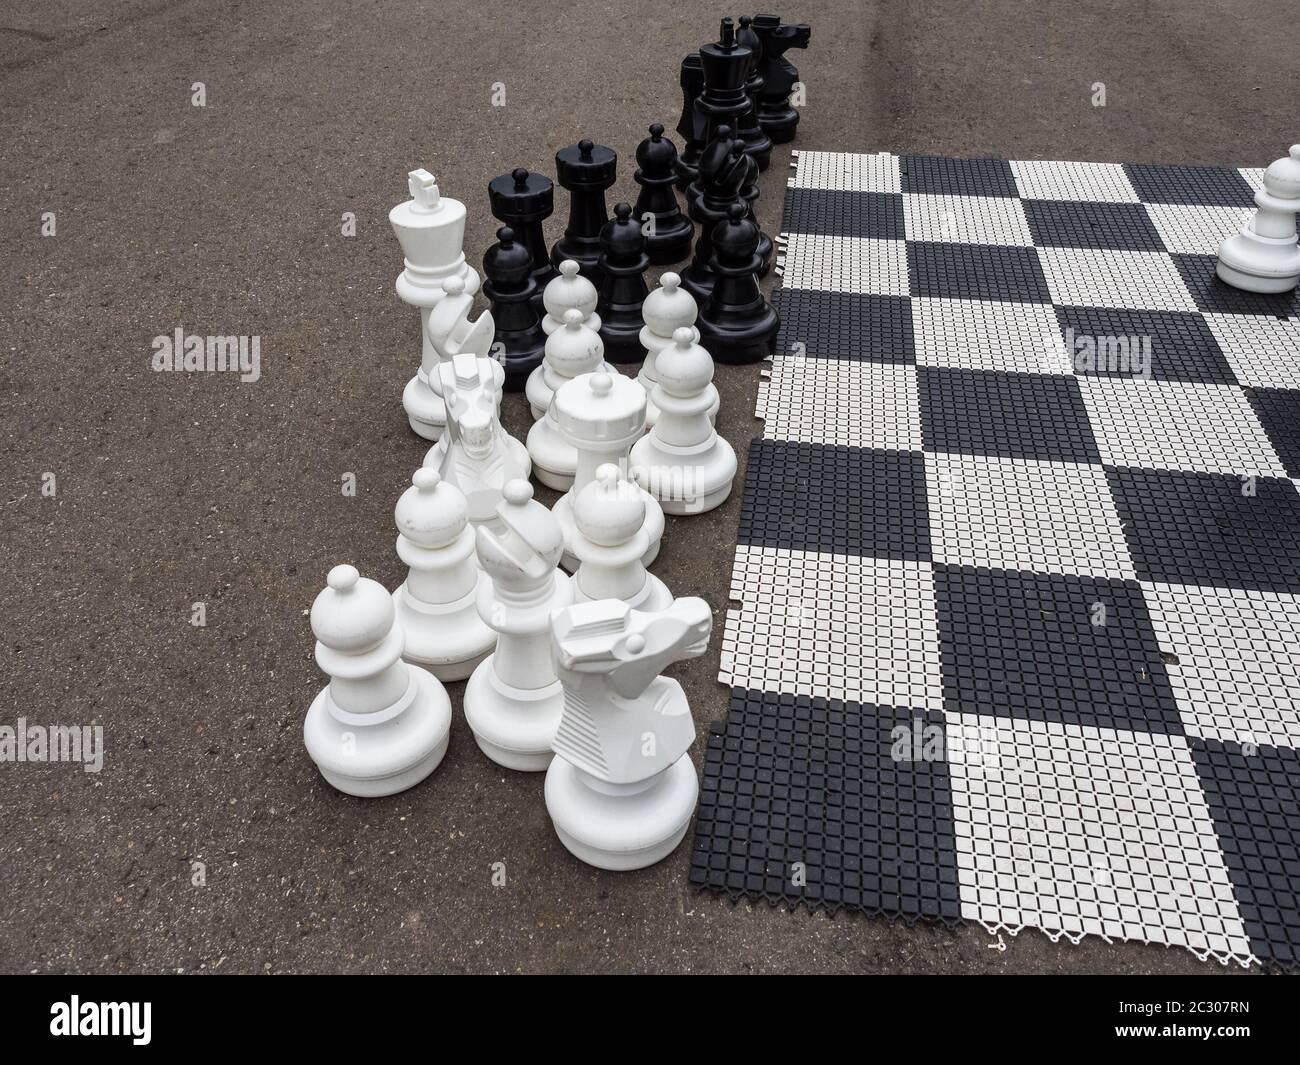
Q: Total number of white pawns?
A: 8